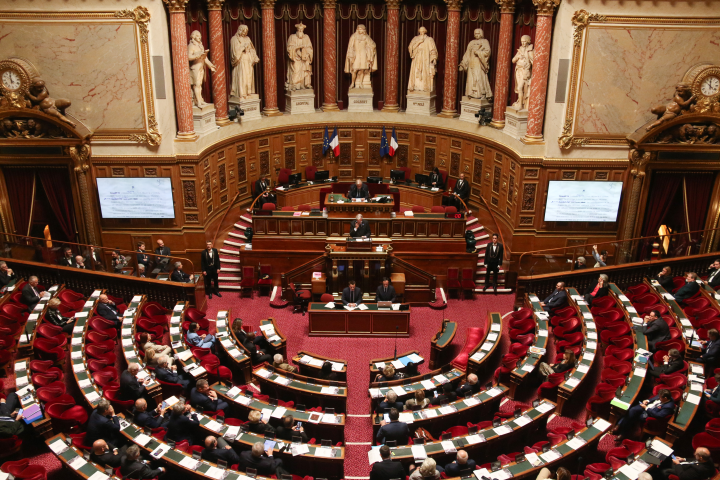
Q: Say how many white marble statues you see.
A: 7